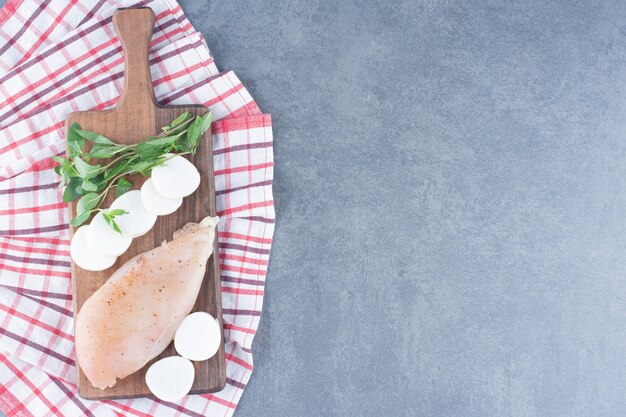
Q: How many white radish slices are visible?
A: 7